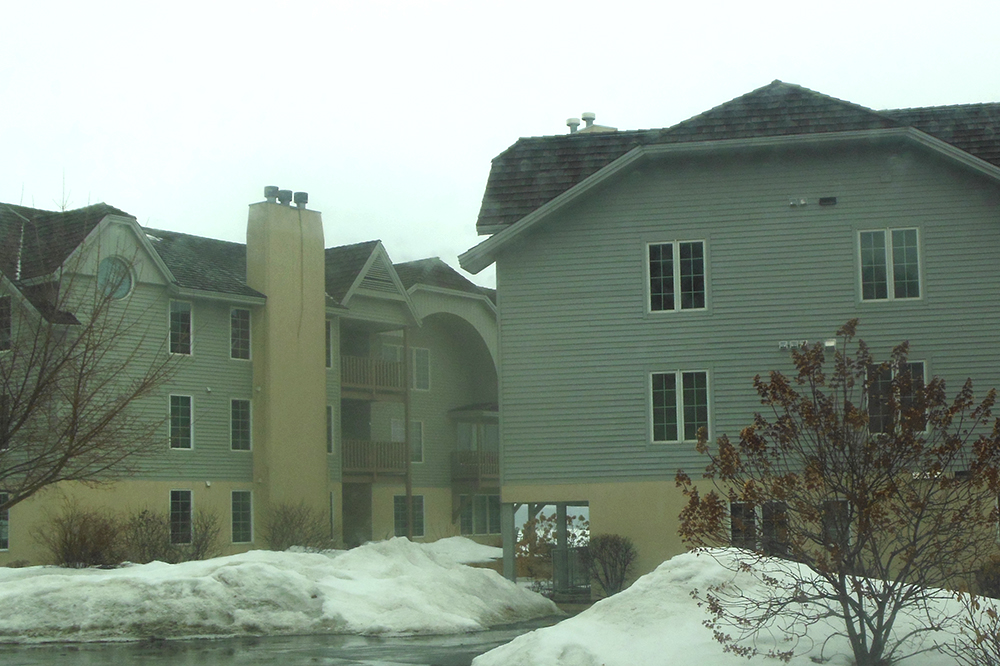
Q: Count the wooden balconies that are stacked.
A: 2